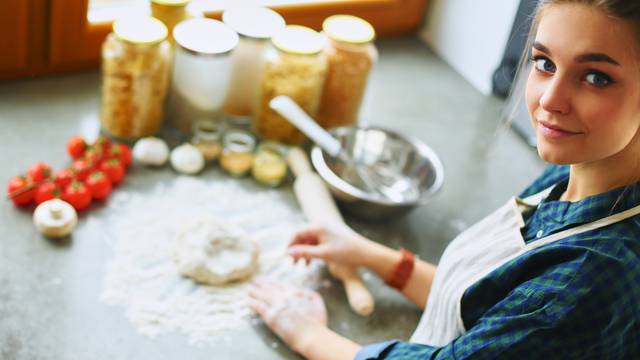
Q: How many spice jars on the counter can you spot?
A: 3